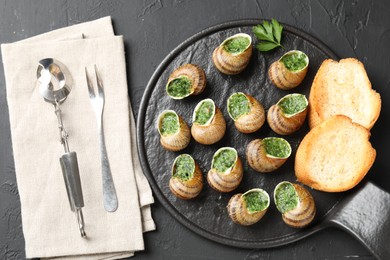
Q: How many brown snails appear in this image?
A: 12